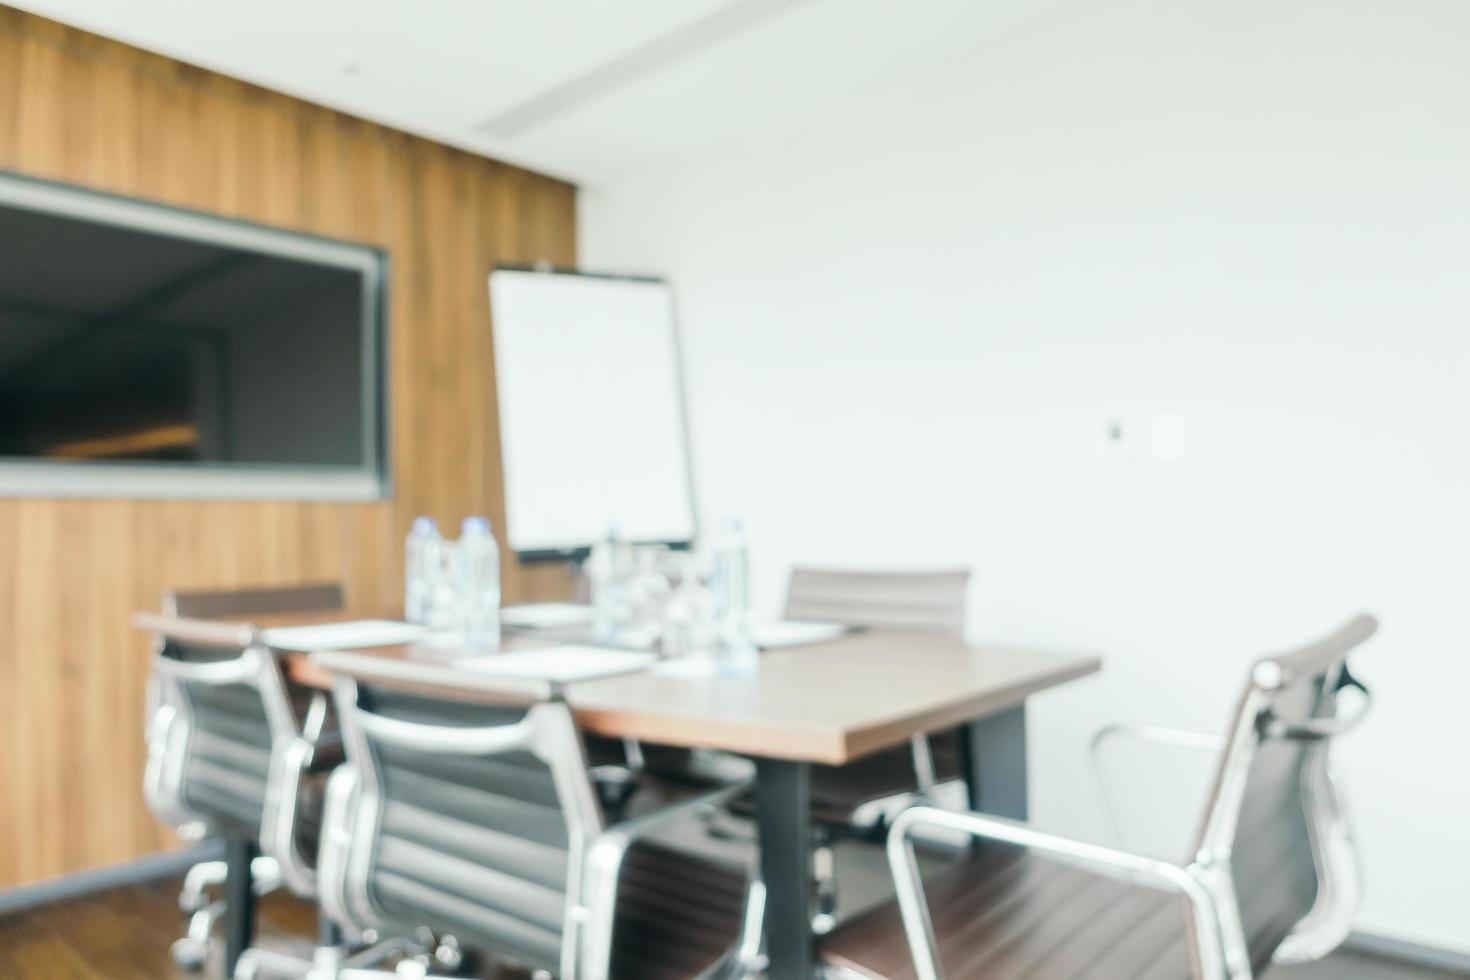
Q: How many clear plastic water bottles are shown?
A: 4